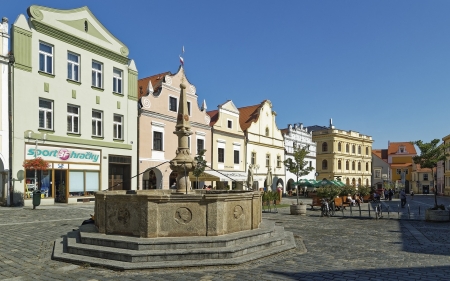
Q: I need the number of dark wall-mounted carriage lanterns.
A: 0